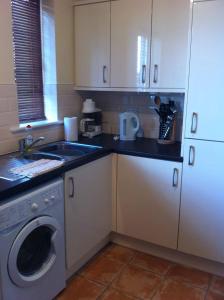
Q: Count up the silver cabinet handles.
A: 7